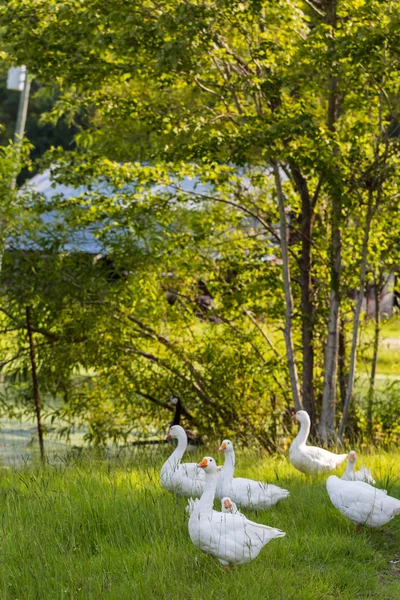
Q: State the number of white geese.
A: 7